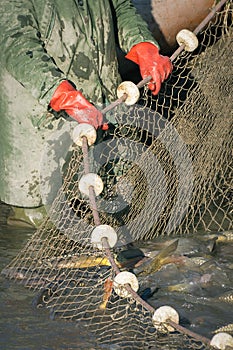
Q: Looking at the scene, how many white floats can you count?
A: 8